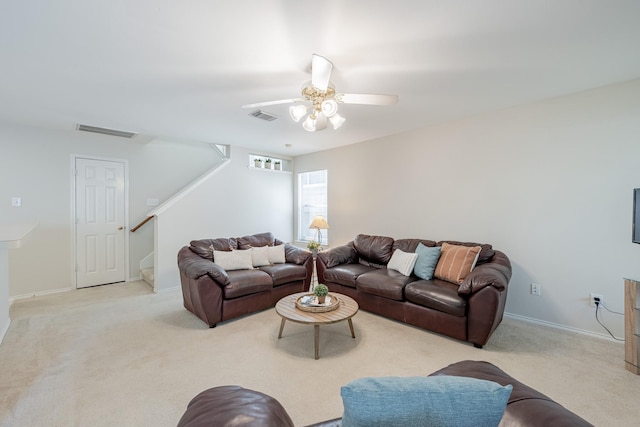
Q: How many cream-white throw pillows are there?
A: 4